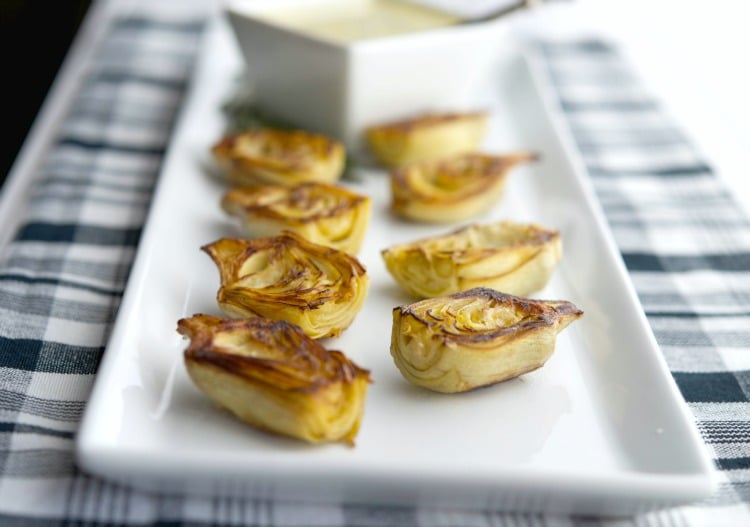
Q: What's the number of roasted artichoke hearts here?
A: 8